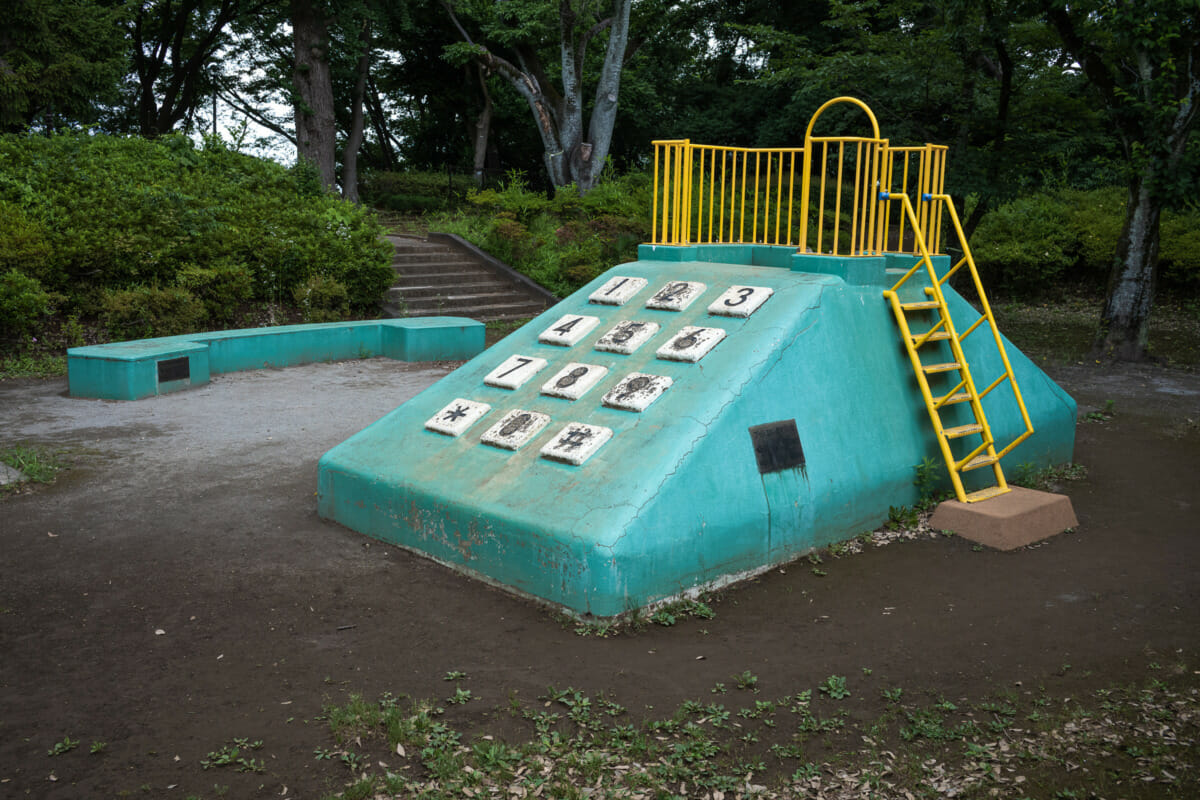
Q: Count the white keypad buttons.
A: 12